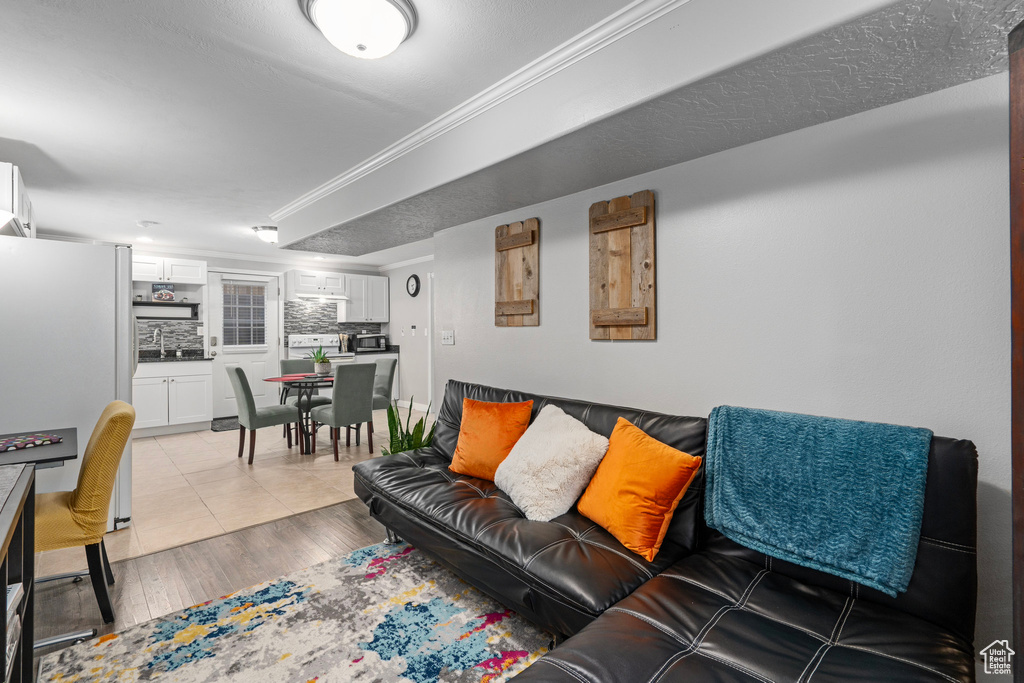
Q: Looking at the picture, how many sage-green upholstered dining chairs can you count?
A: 4